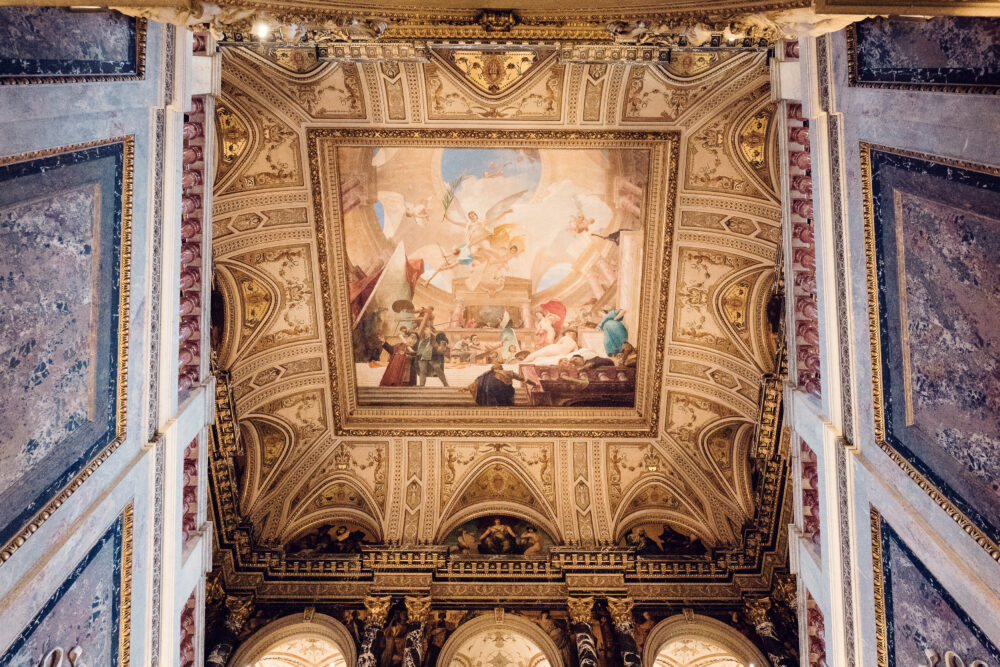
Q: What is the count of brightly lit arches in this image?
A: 3